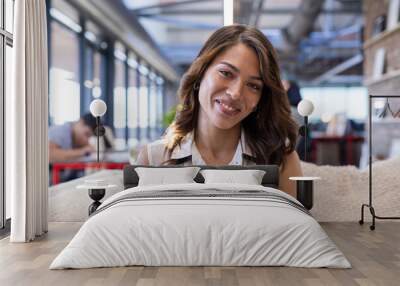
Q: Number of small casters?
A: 2